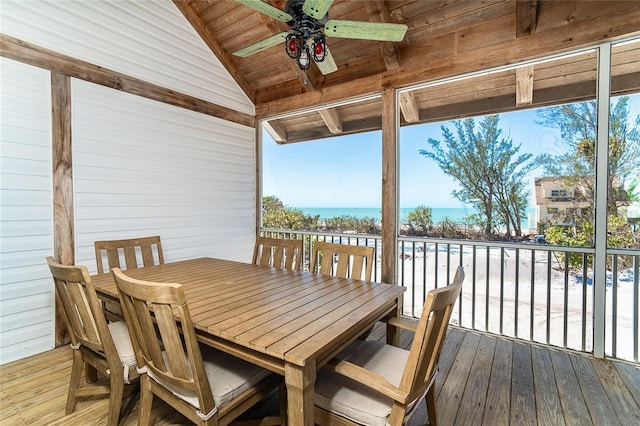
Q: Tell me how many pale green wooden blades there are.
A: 5